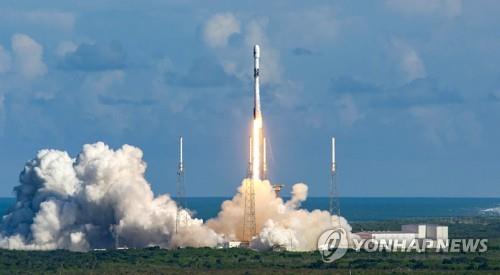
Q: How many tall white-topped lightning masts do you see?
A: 4